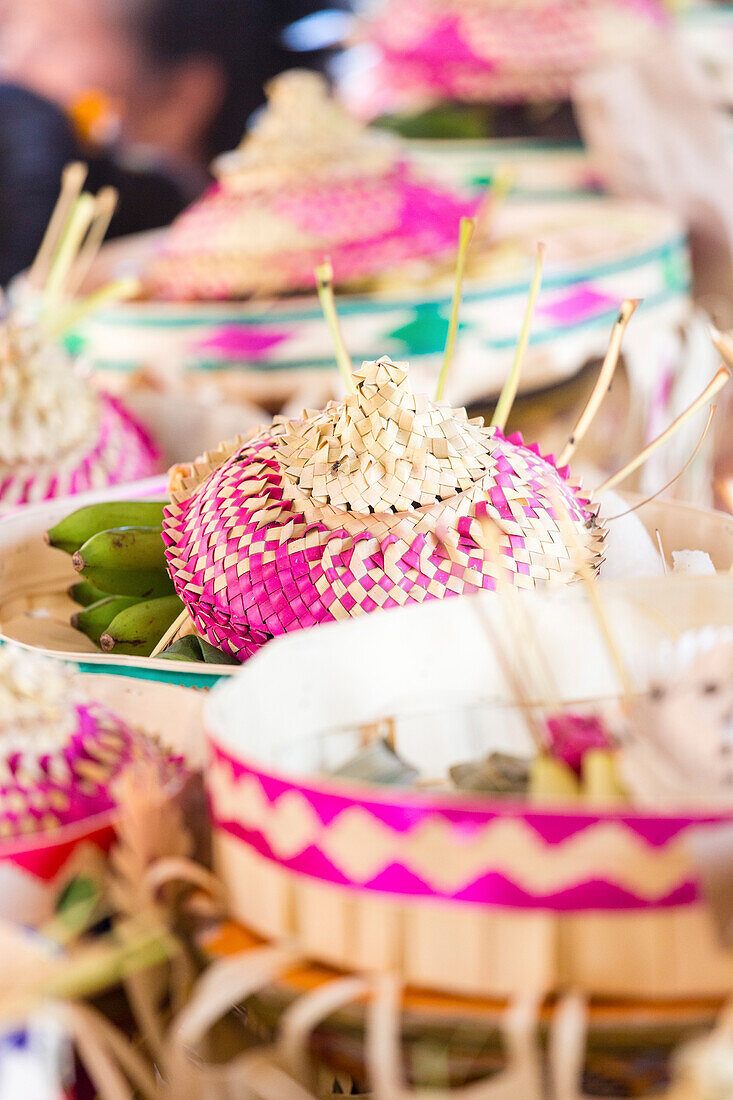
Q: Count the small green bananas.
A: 5